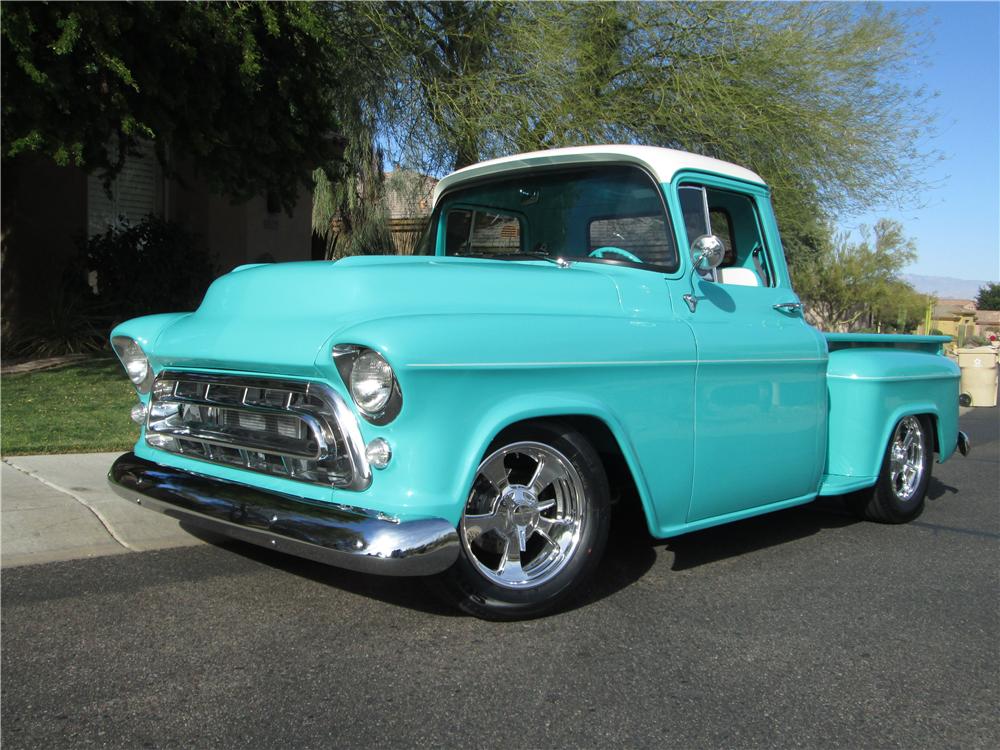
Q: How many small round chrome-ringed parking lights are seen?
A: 2